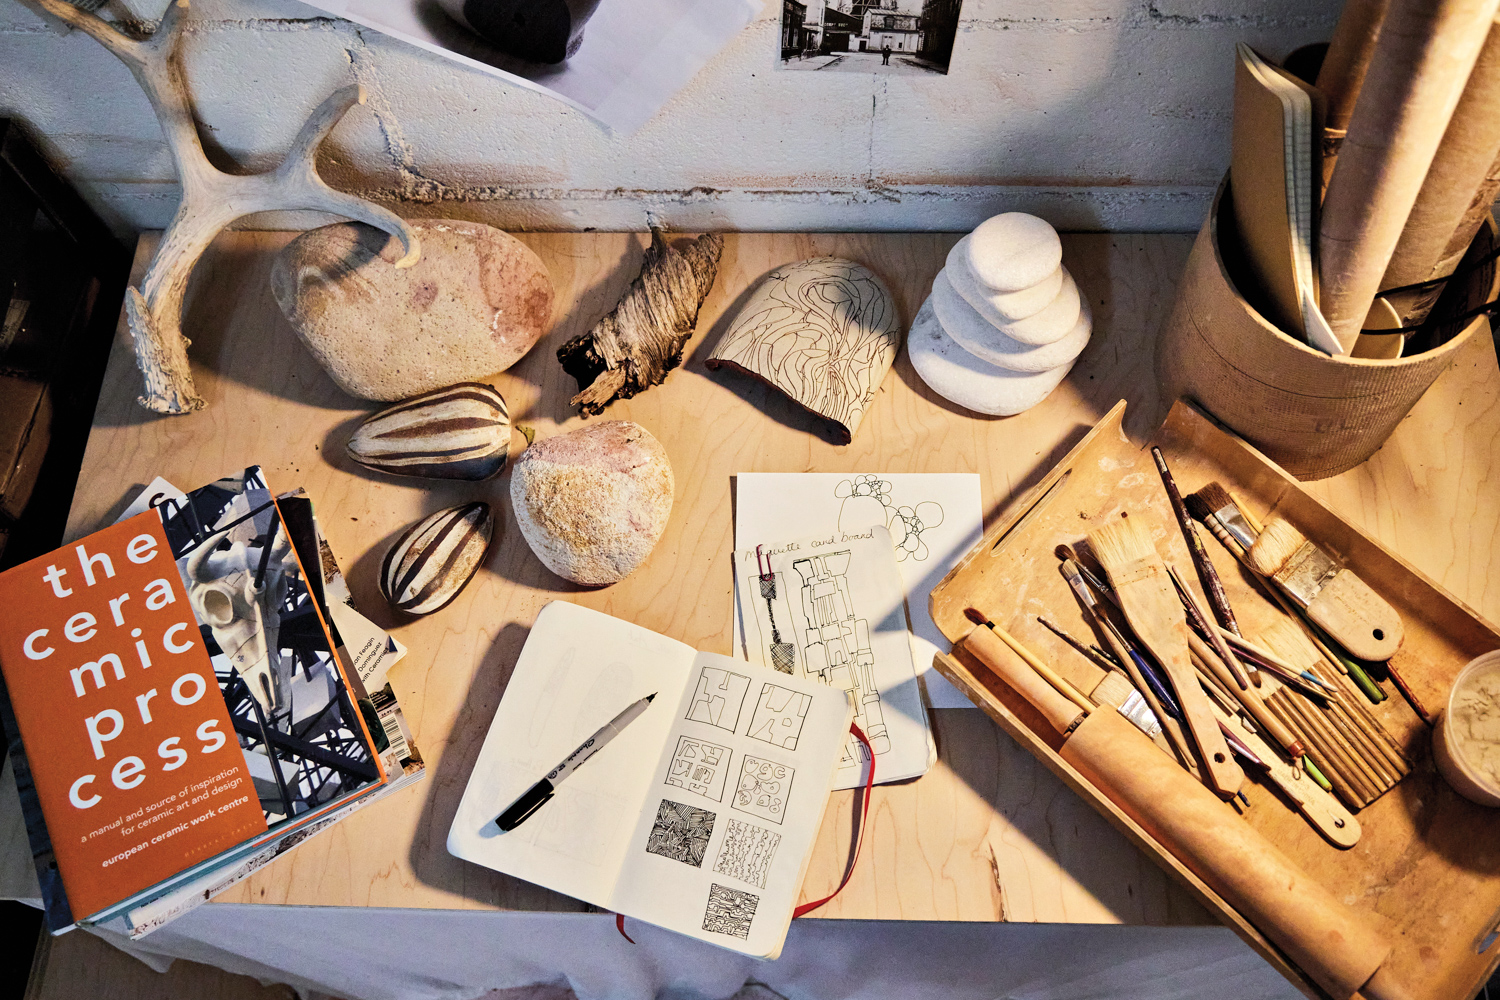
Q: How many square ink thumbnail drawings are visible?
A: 7